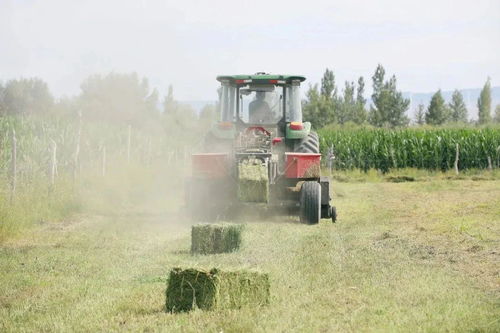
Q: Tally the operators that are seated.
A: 1